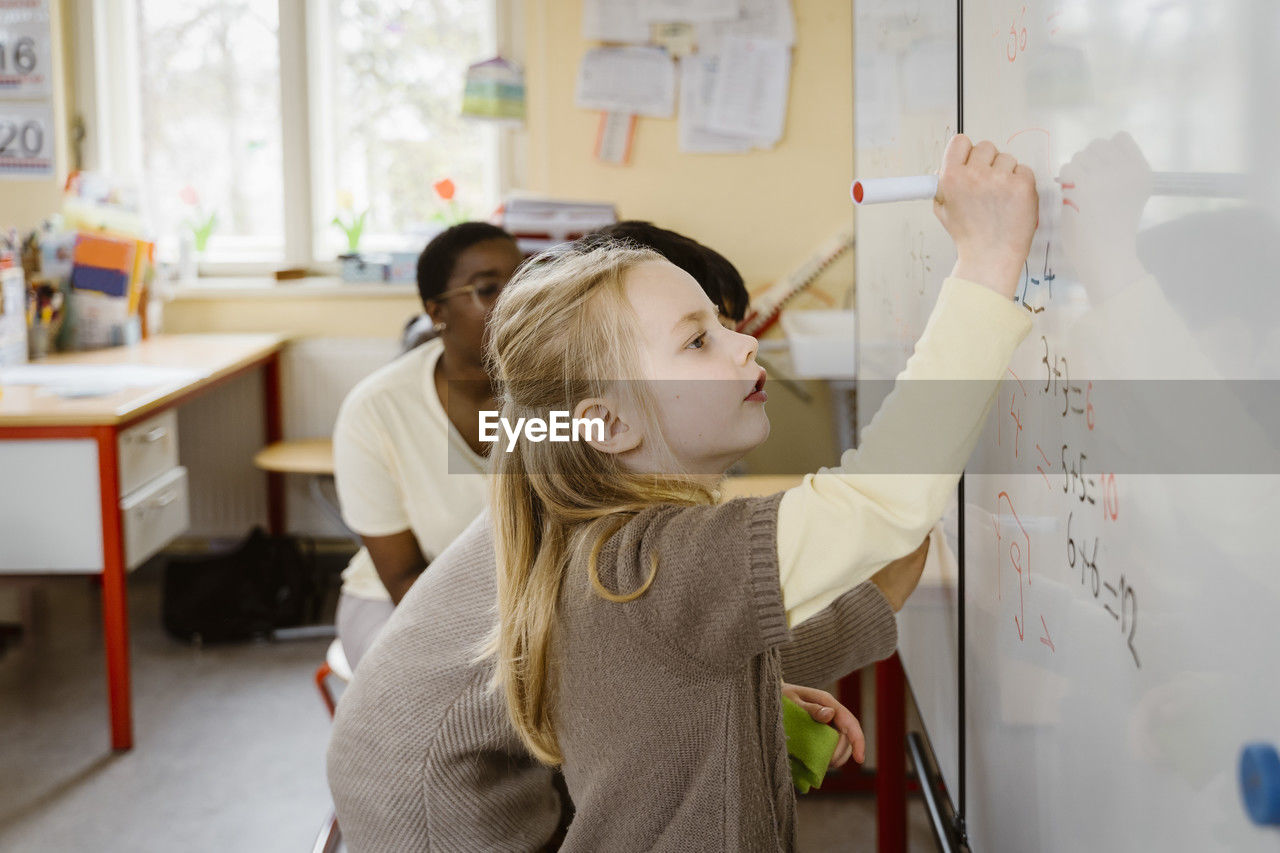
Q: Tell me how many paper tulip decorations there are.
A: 3